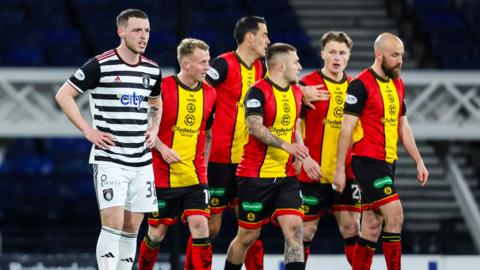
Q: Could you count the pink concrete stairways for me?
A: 0